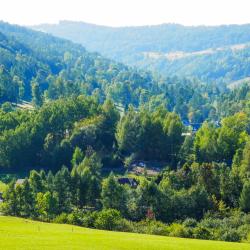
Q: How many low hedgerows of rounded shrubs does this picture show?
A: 1